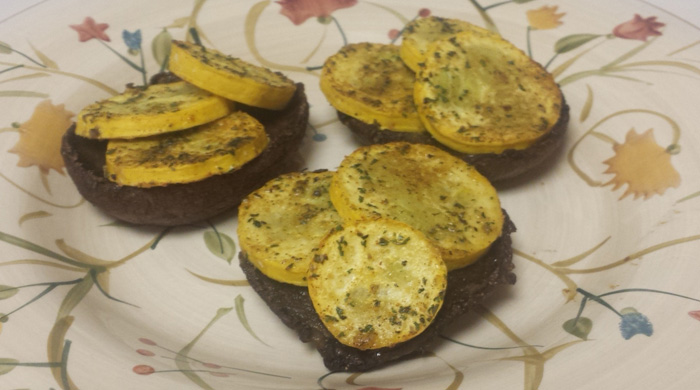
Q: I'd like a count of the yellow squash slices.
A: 9